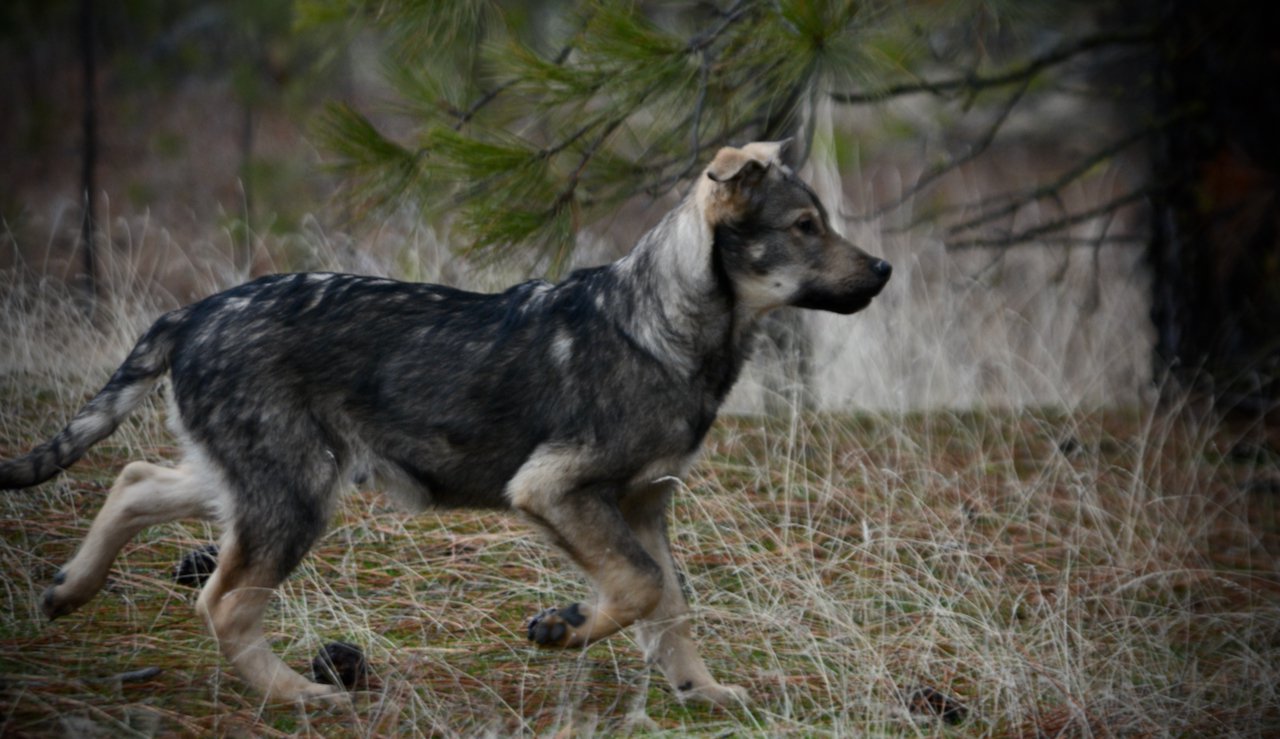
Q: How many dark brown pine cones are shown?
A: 3